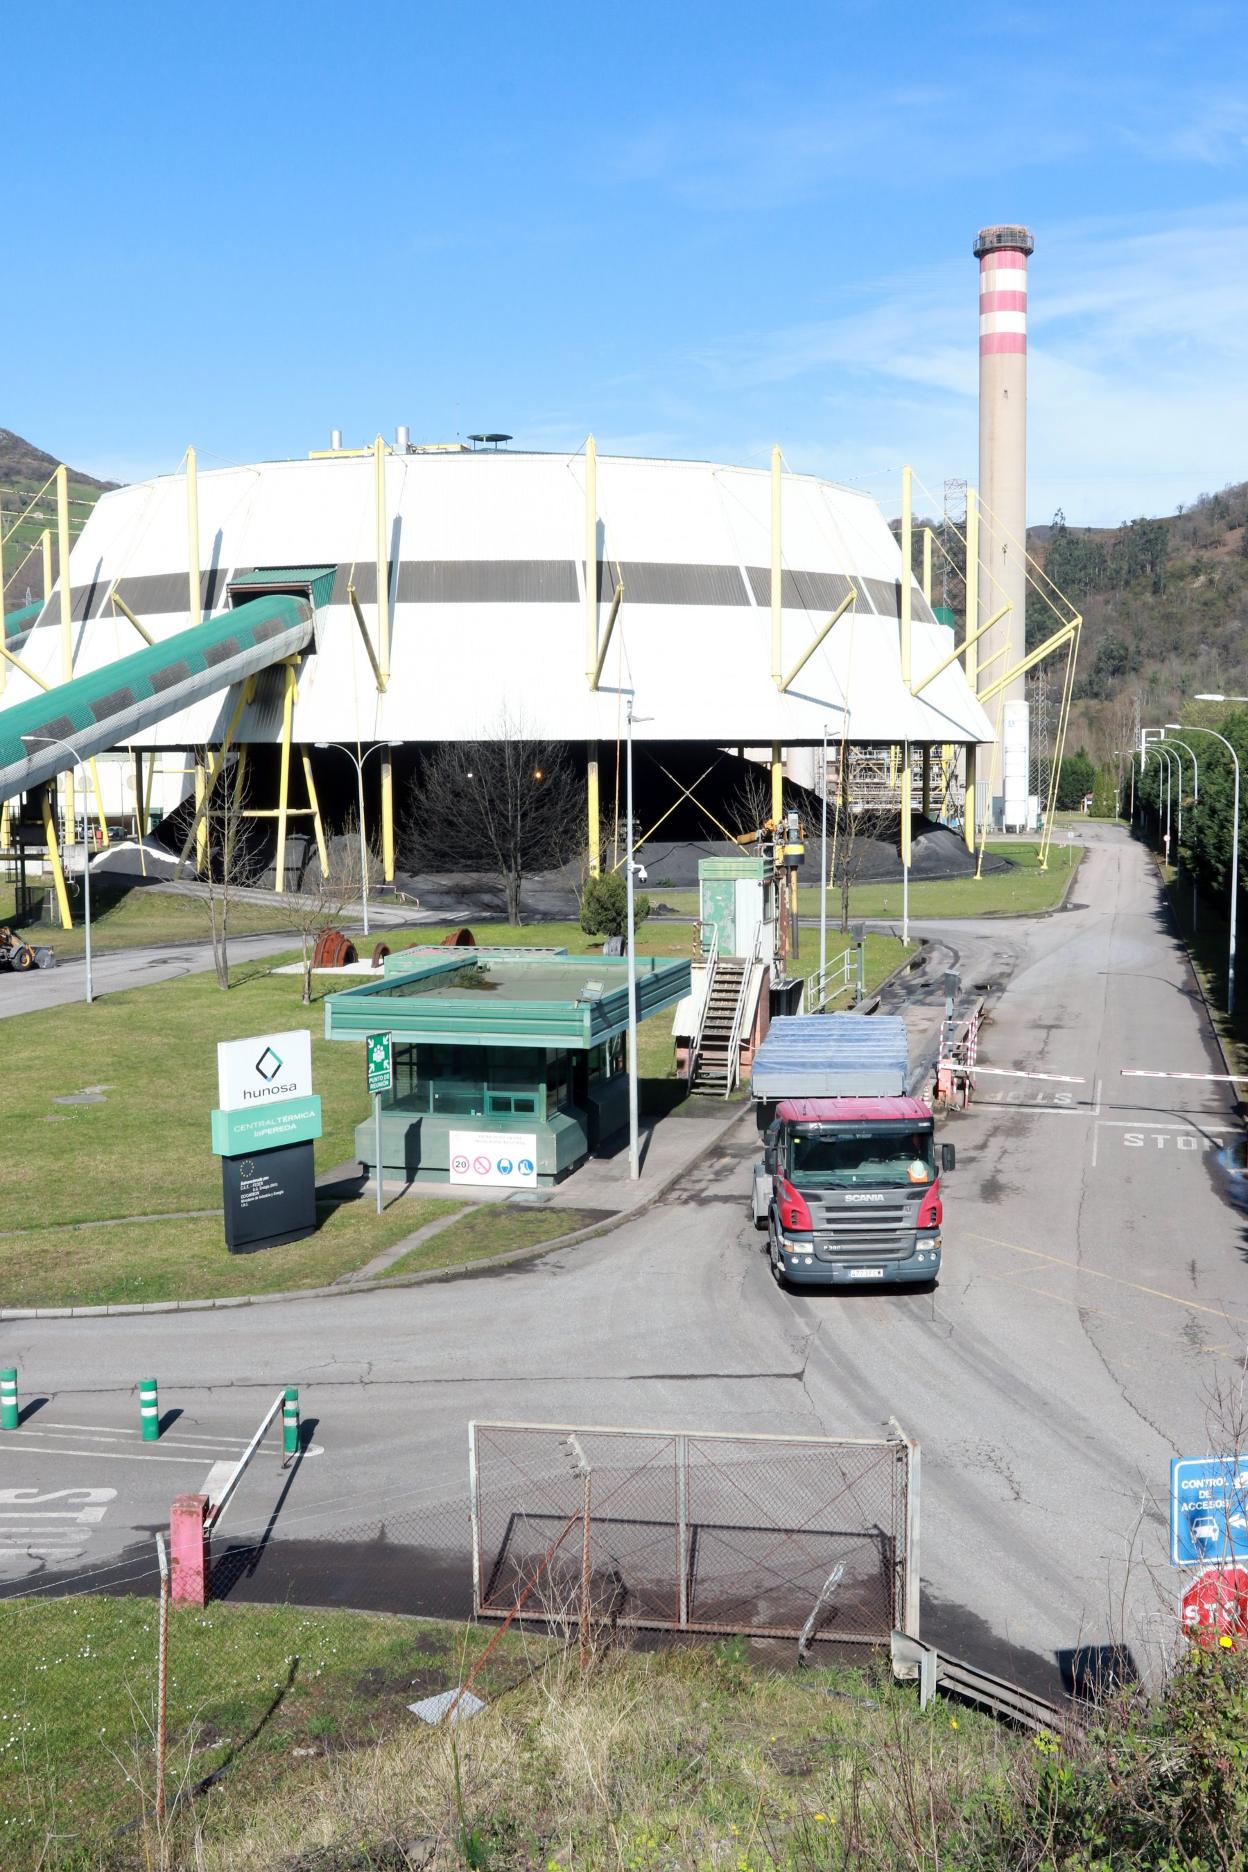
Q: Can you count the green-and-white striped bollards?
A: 3